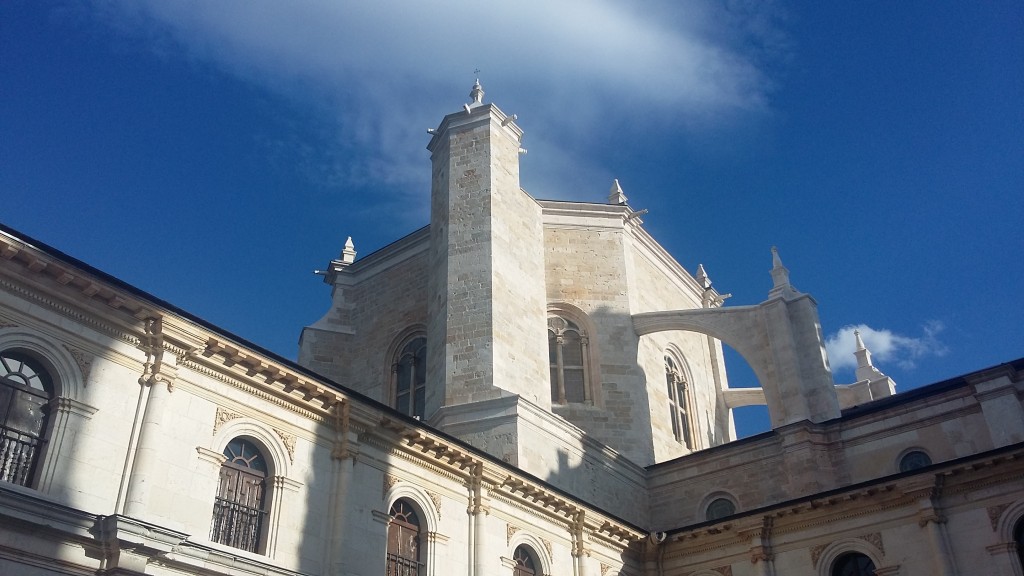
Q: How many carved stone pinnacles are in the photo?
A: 6